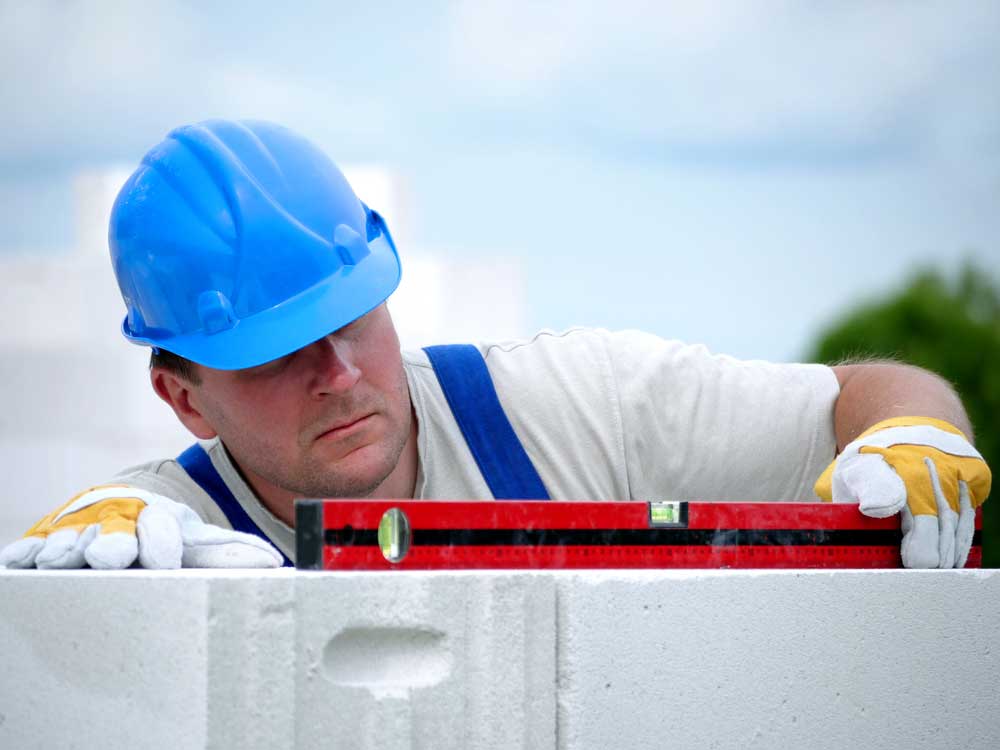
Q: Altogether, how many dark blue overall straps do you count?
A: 2